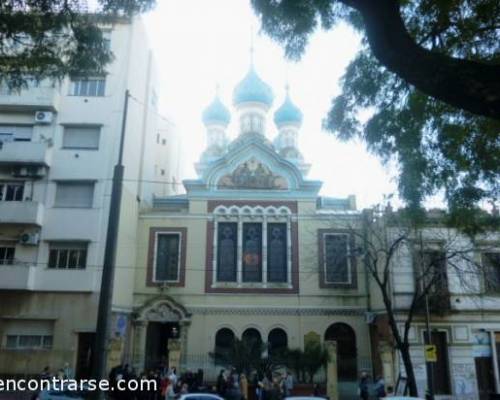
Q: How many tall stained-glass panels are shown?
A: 3